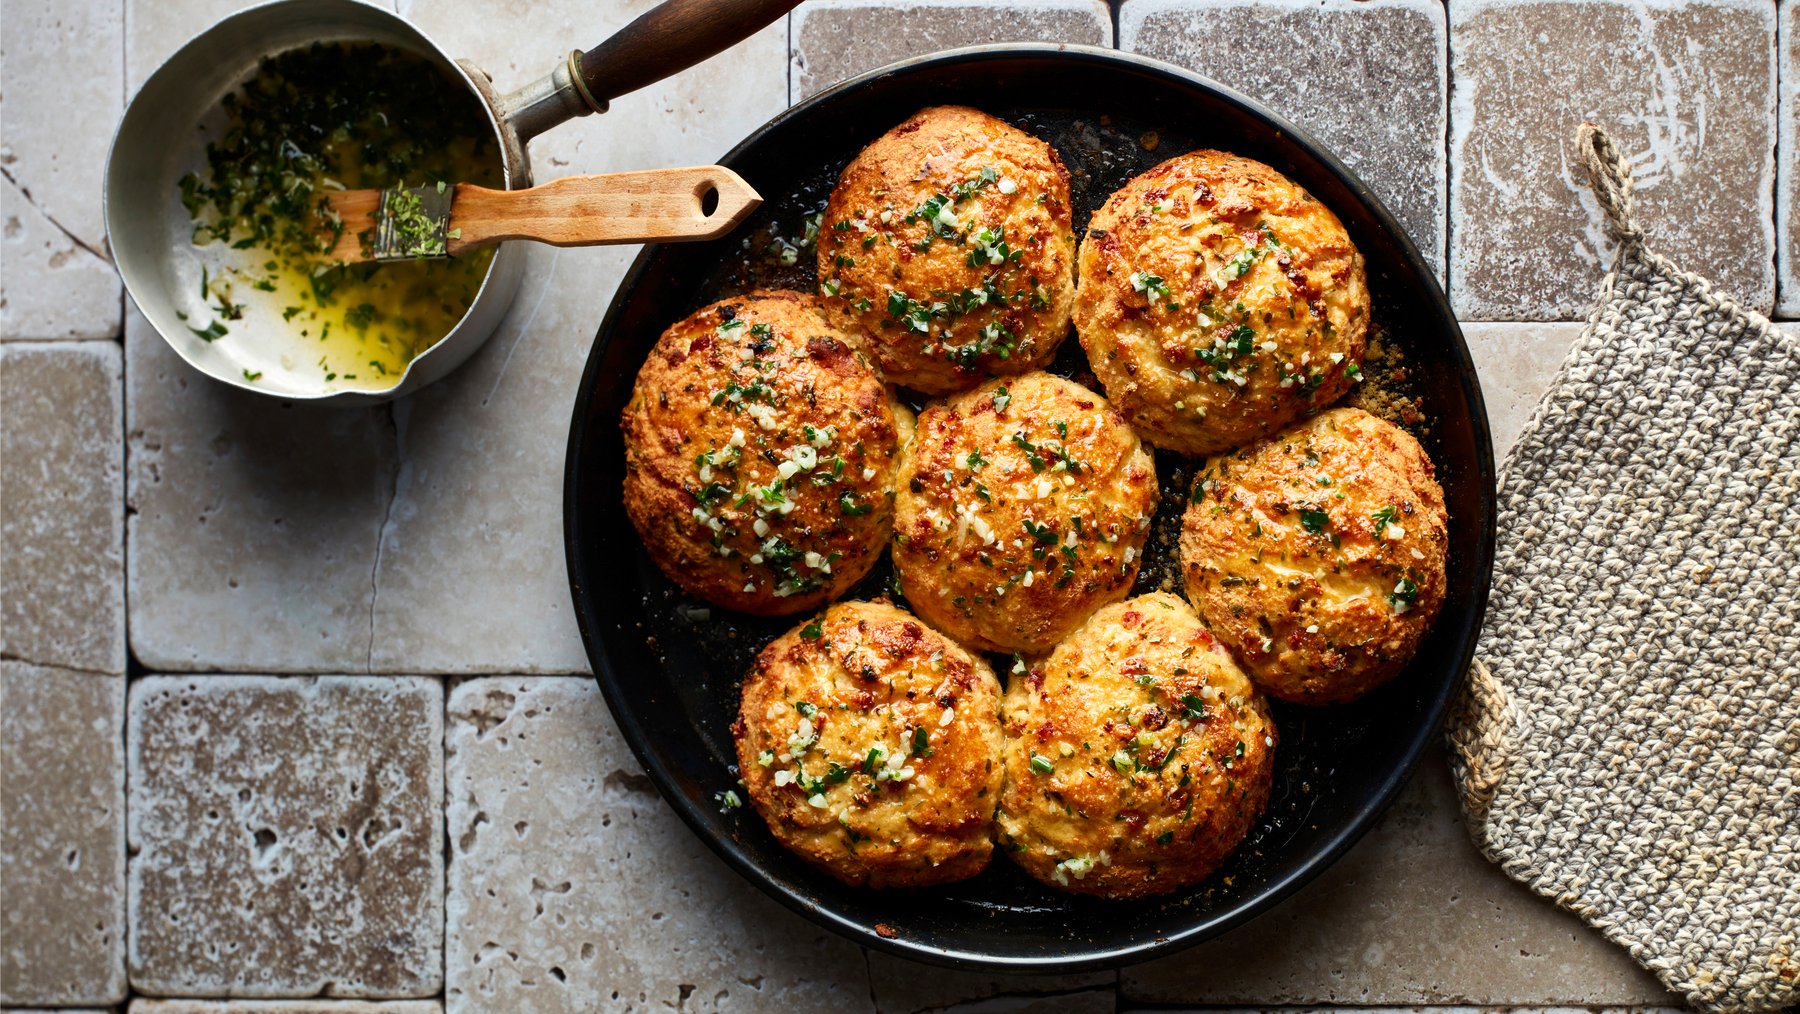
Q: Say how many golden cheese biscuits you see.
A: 7